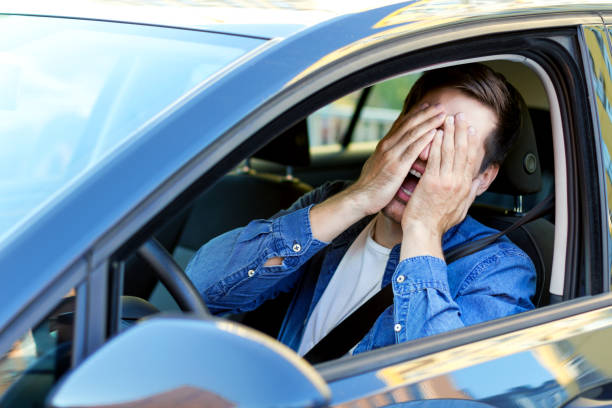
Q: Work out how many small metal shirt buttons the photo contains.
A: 4